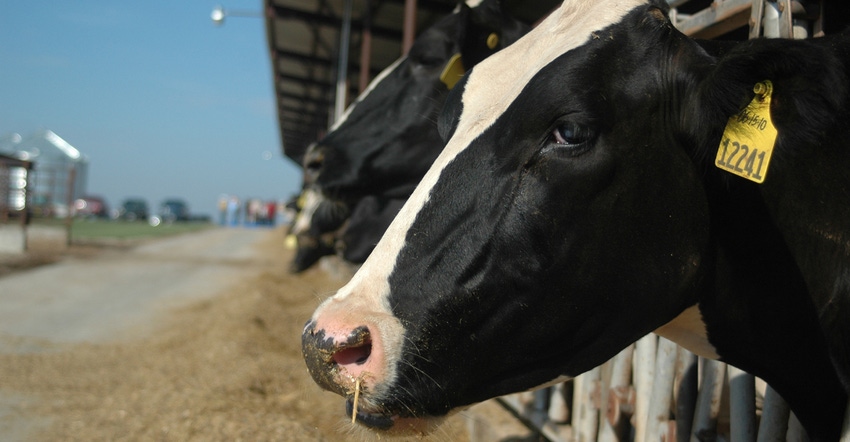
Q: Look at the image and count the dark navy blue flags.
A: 0